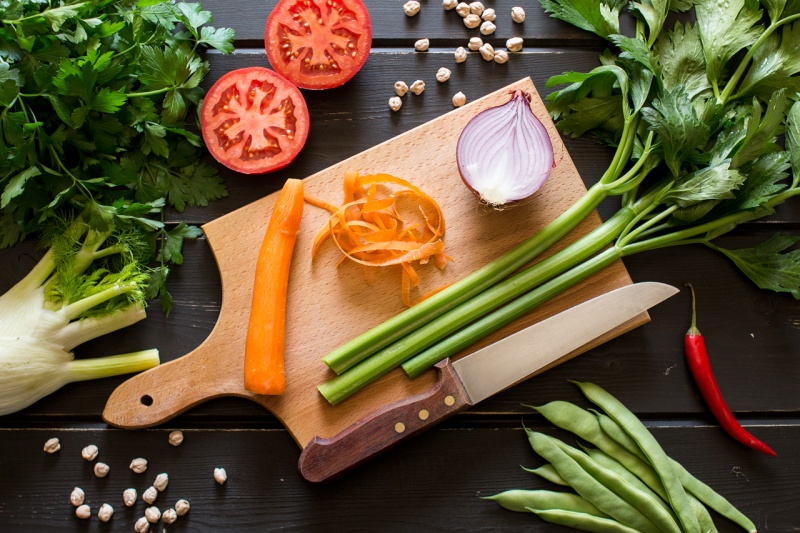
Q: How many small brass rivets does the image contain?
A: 3